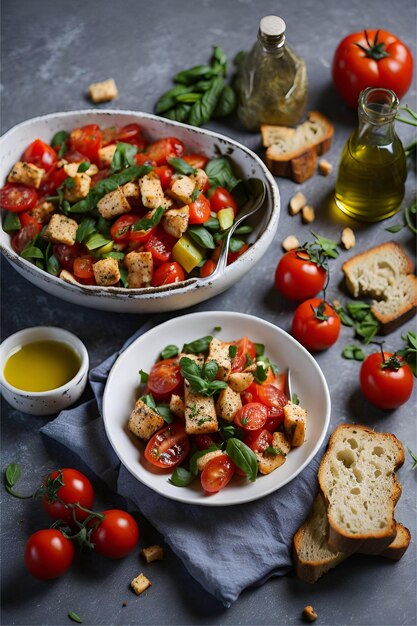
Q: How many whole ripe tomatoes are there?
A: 7